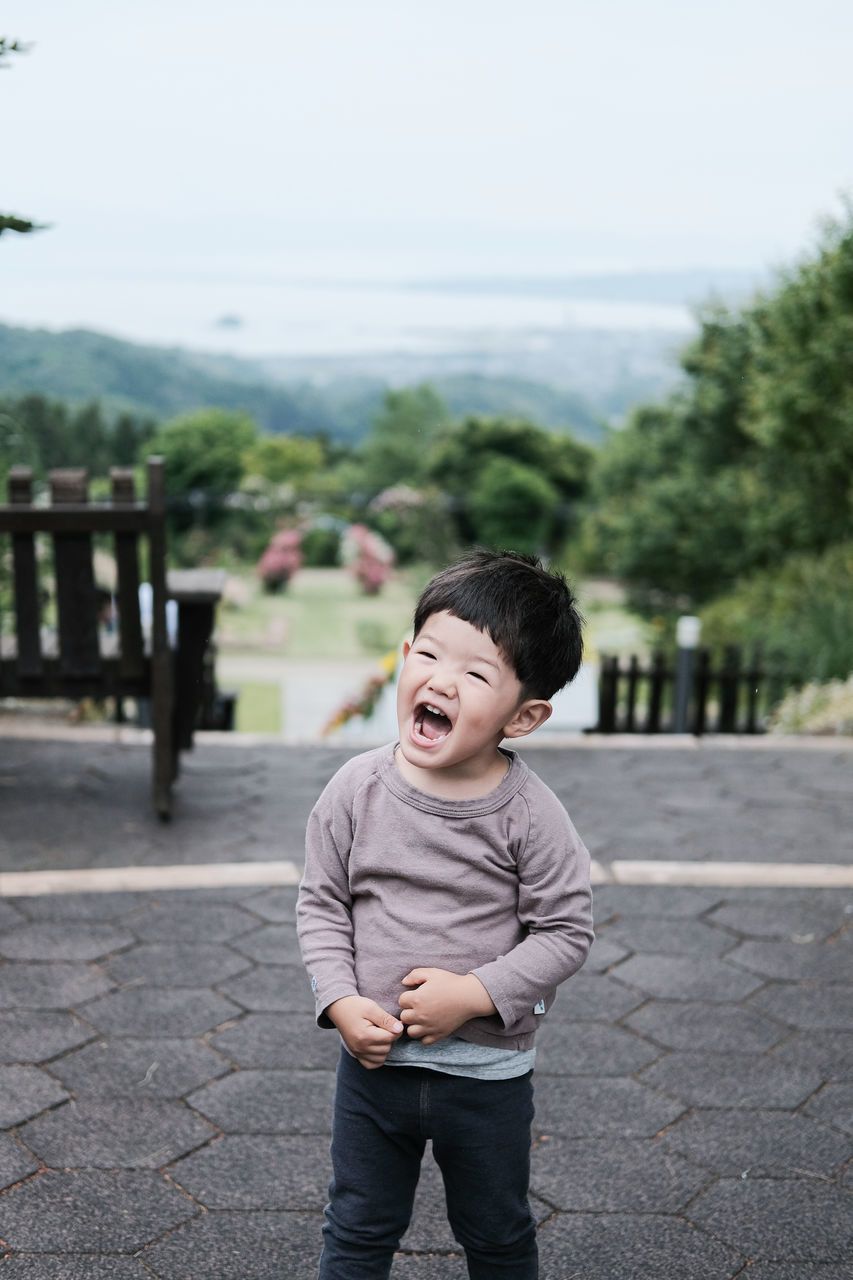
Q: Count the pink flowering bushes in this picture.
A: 2